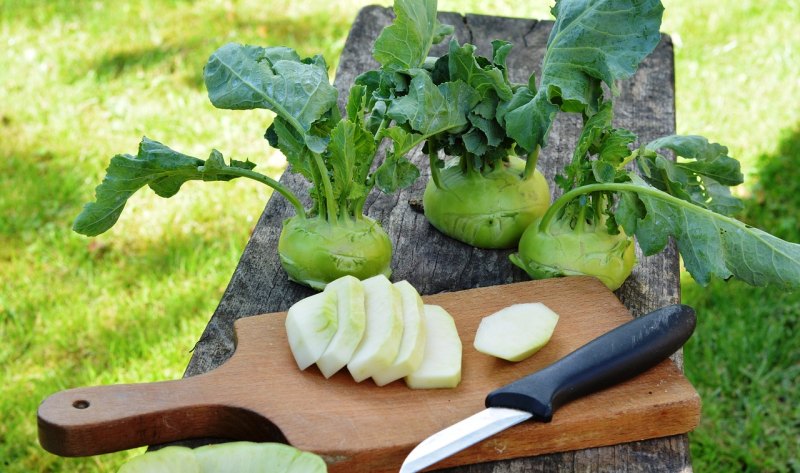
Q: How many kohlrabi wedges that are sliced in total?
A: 6